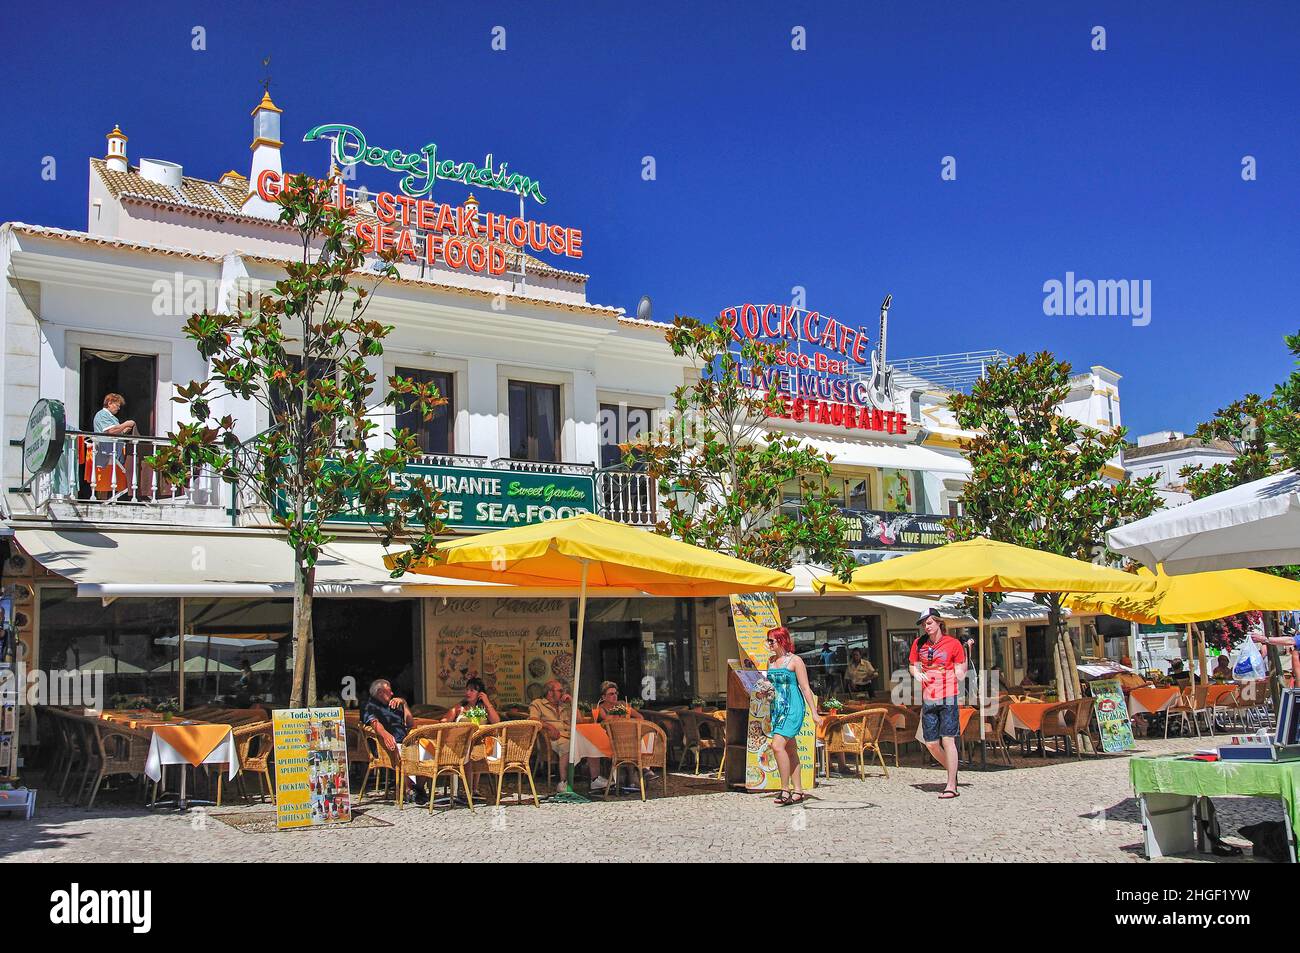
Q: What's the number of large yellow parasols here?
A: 3